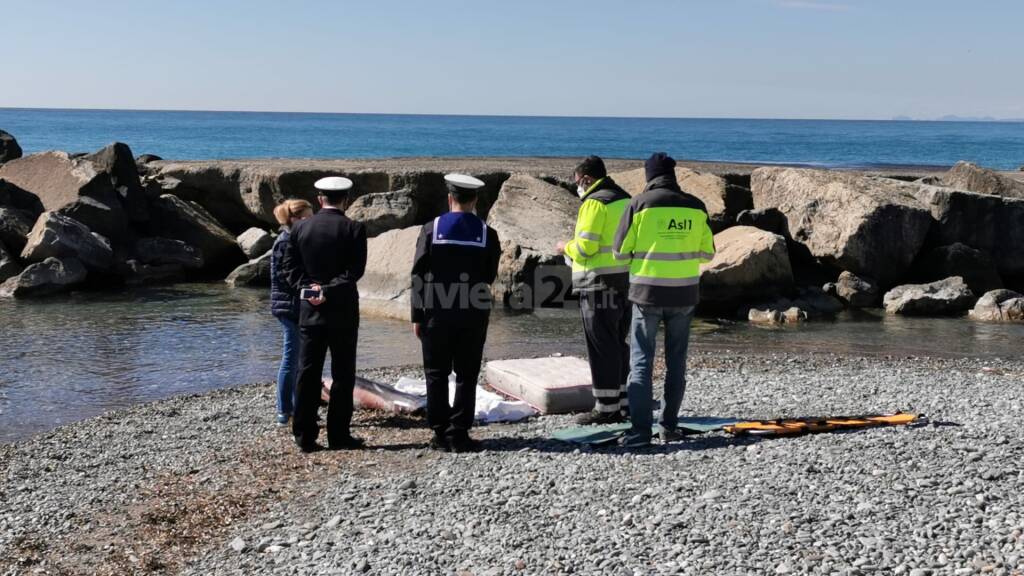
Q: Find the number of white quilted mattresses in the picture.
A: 1